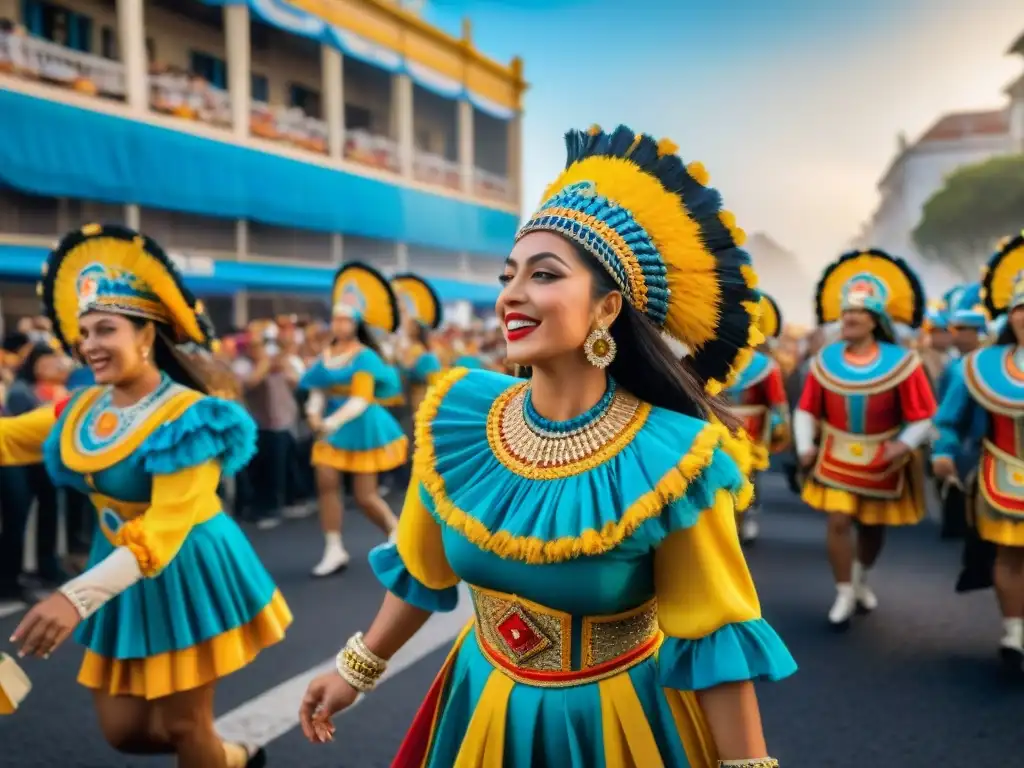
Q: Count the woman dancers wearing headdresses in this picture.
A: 4